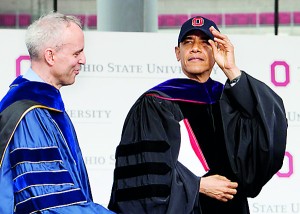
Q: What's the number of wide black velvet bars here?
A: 3